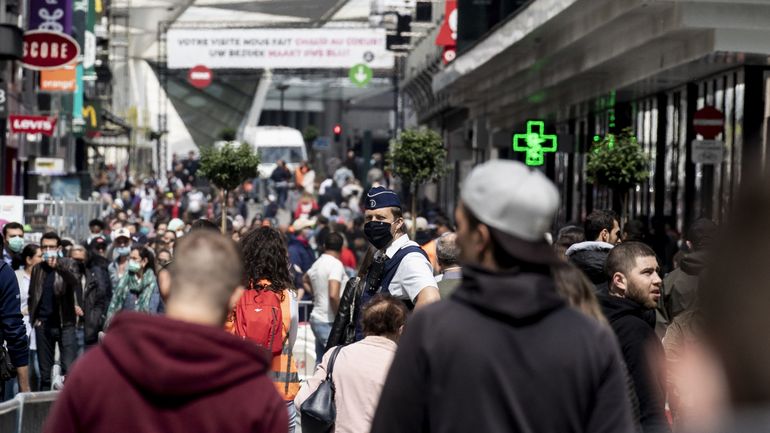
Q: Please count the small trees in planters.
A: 3